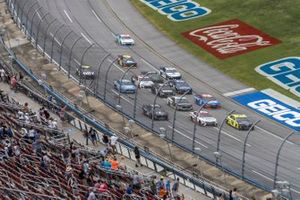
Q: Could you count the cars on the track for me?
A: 14